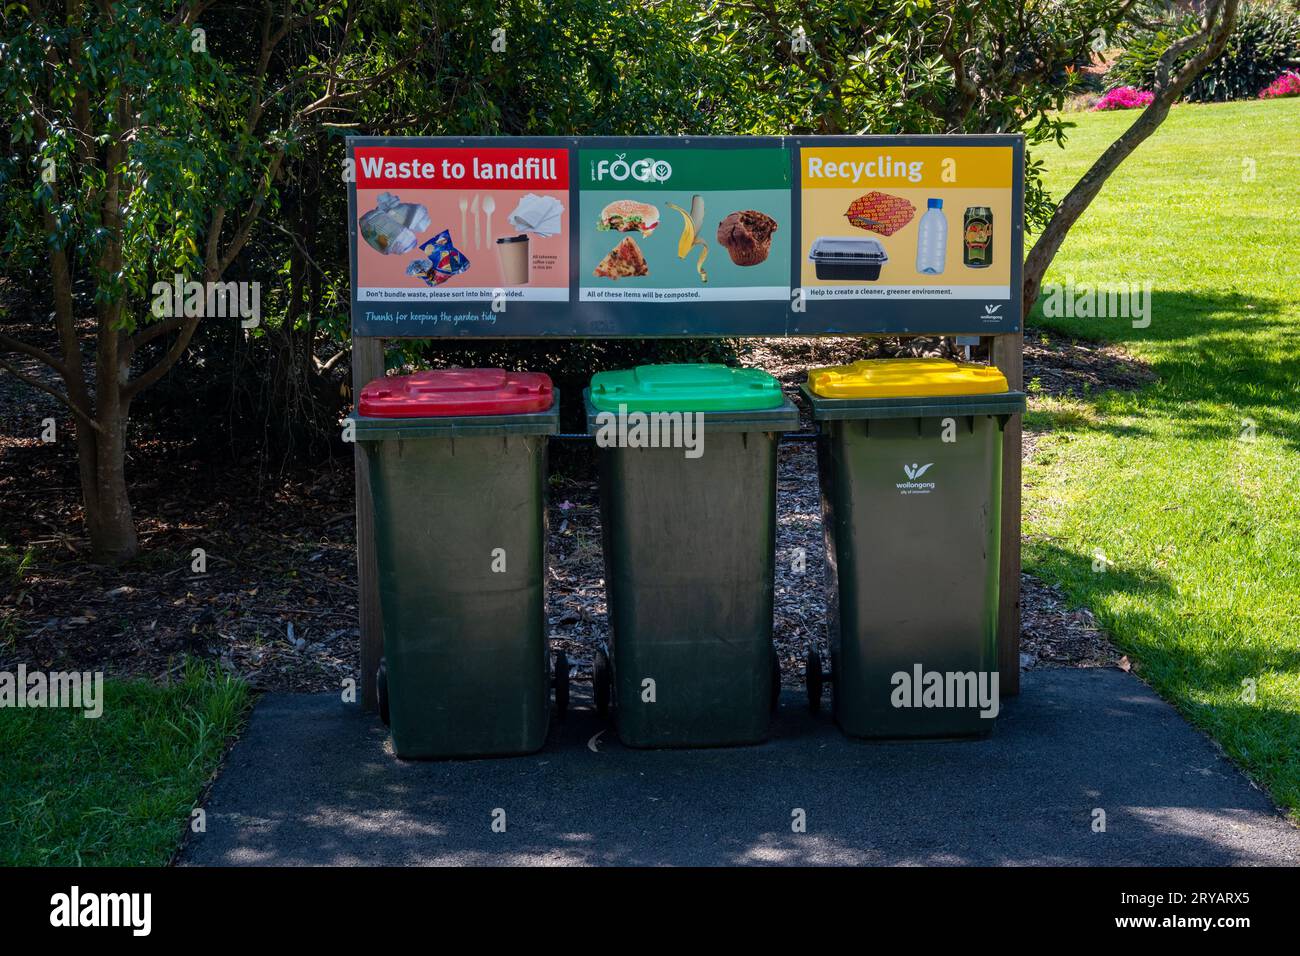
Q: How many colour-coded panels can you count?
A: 3